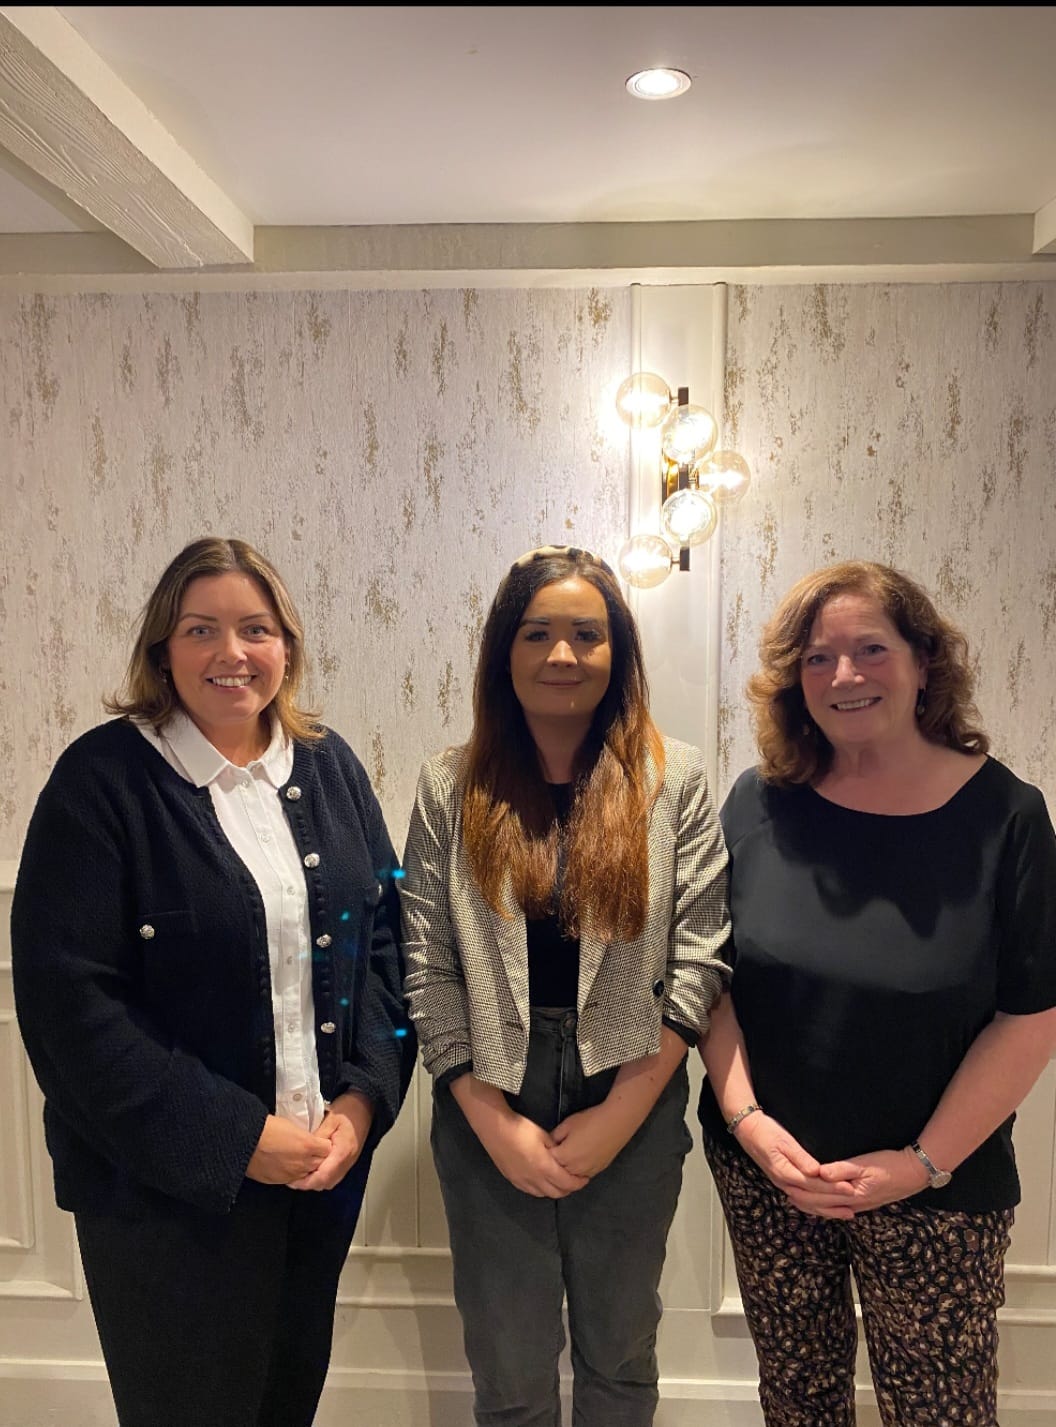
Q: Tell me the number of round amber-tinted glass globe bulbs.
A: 5